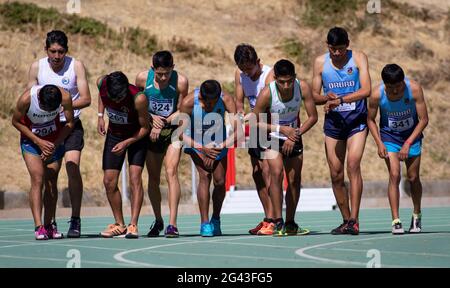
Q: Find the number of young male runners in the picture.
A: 9